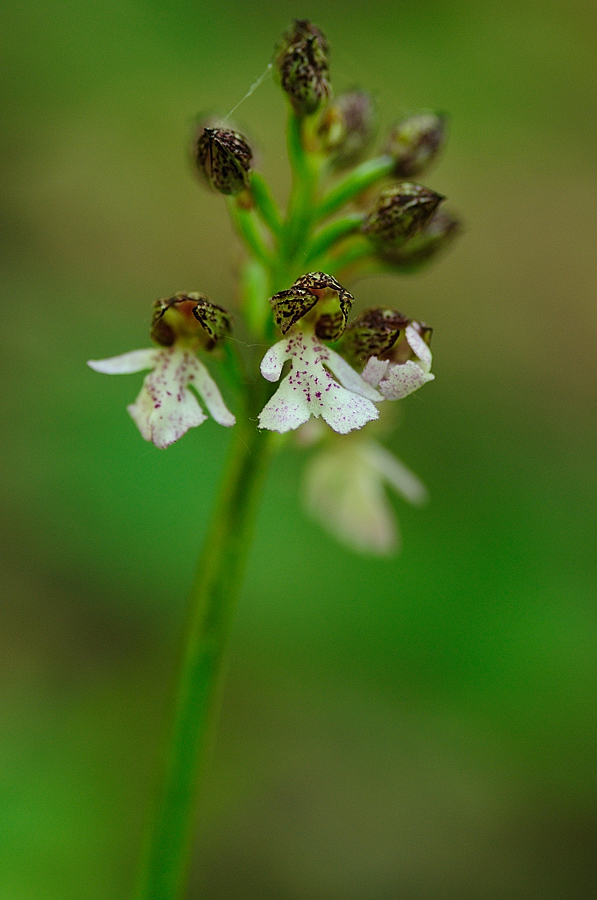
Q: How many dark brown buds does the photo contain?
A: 6